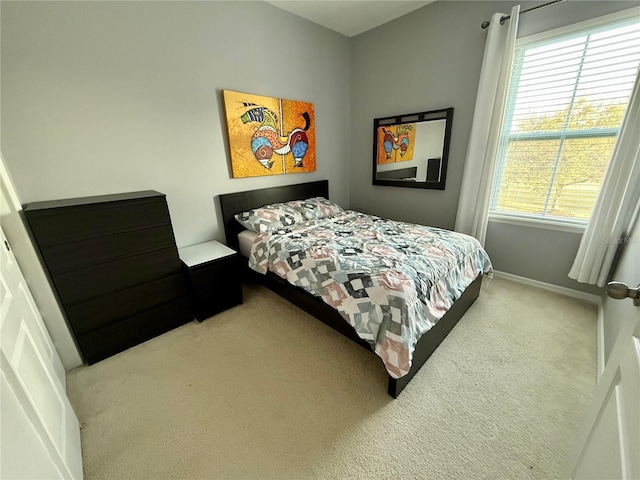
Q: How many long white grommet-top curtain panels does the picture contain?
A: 2